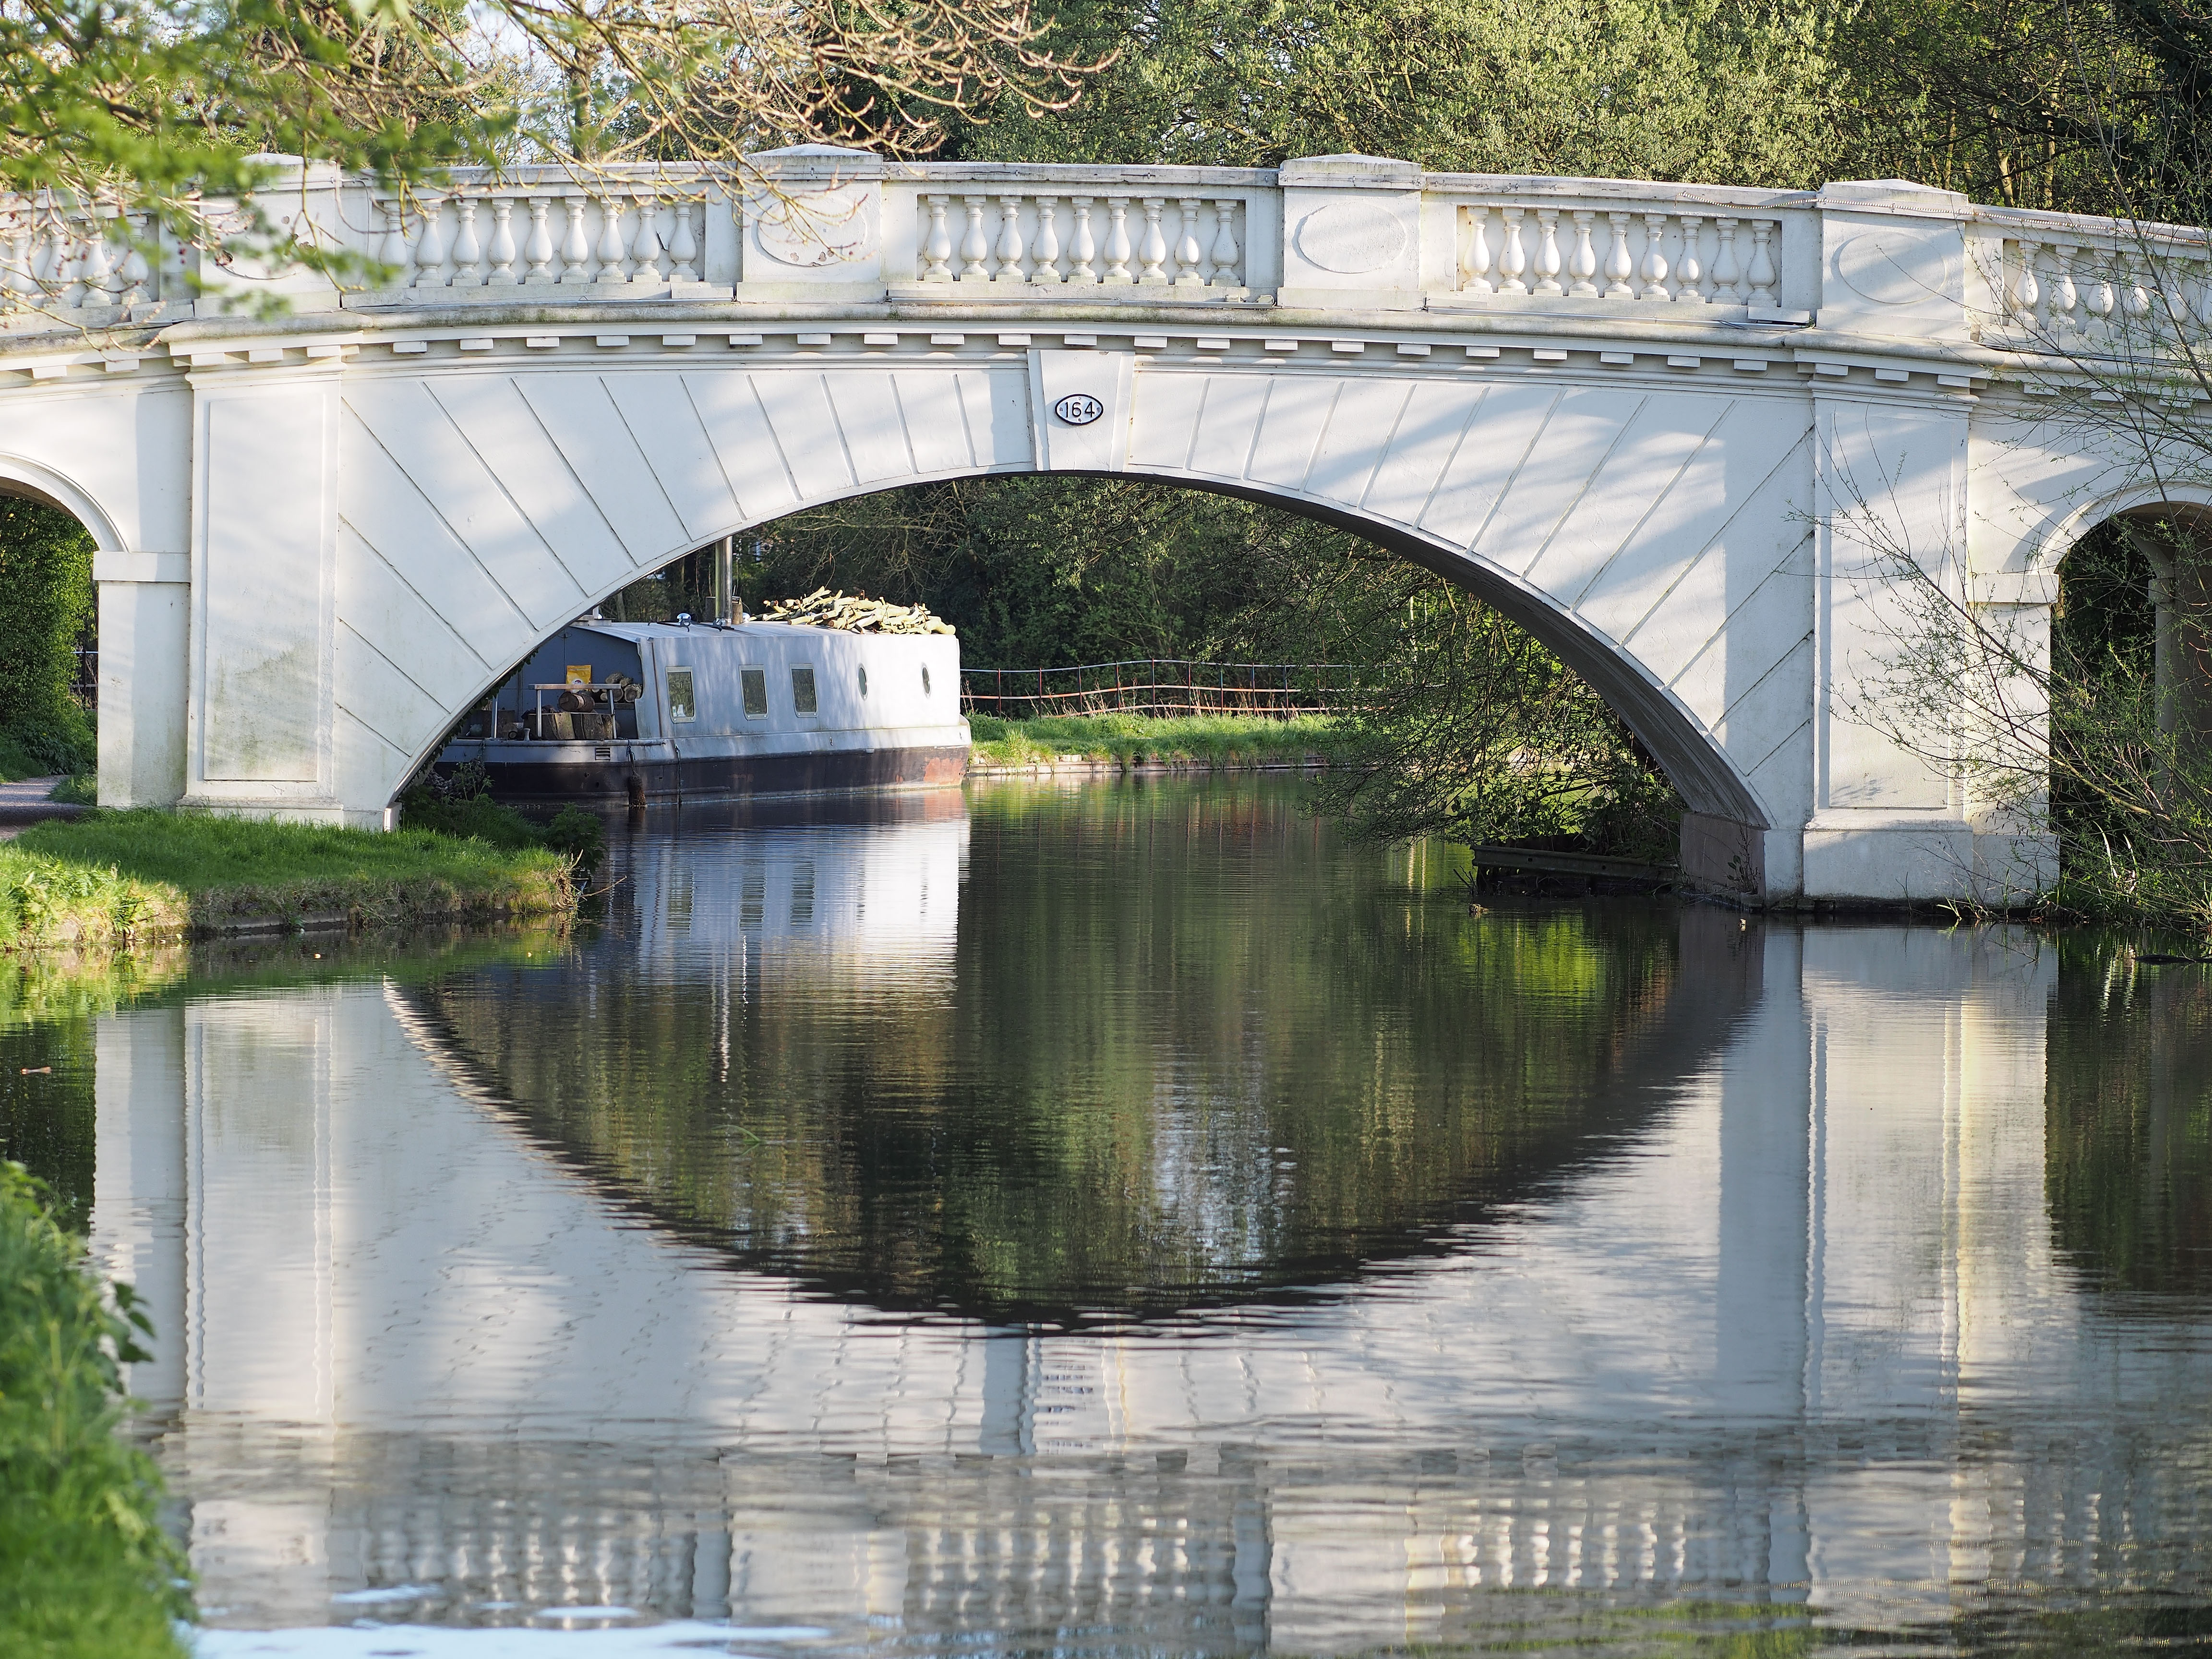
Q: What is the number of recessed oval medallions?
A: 4